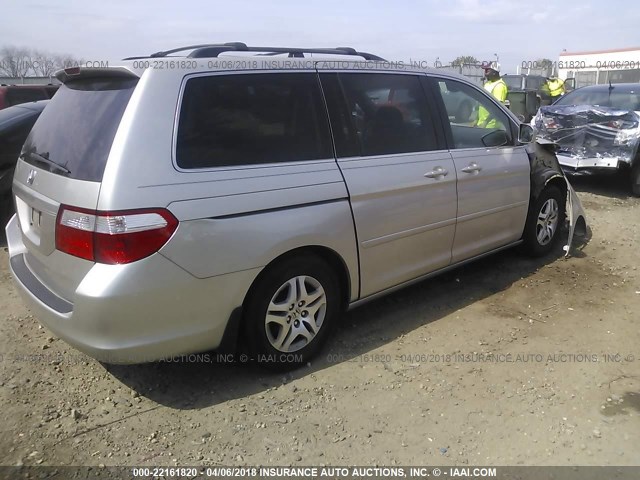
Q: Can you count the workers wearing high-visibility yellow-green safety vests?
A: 2